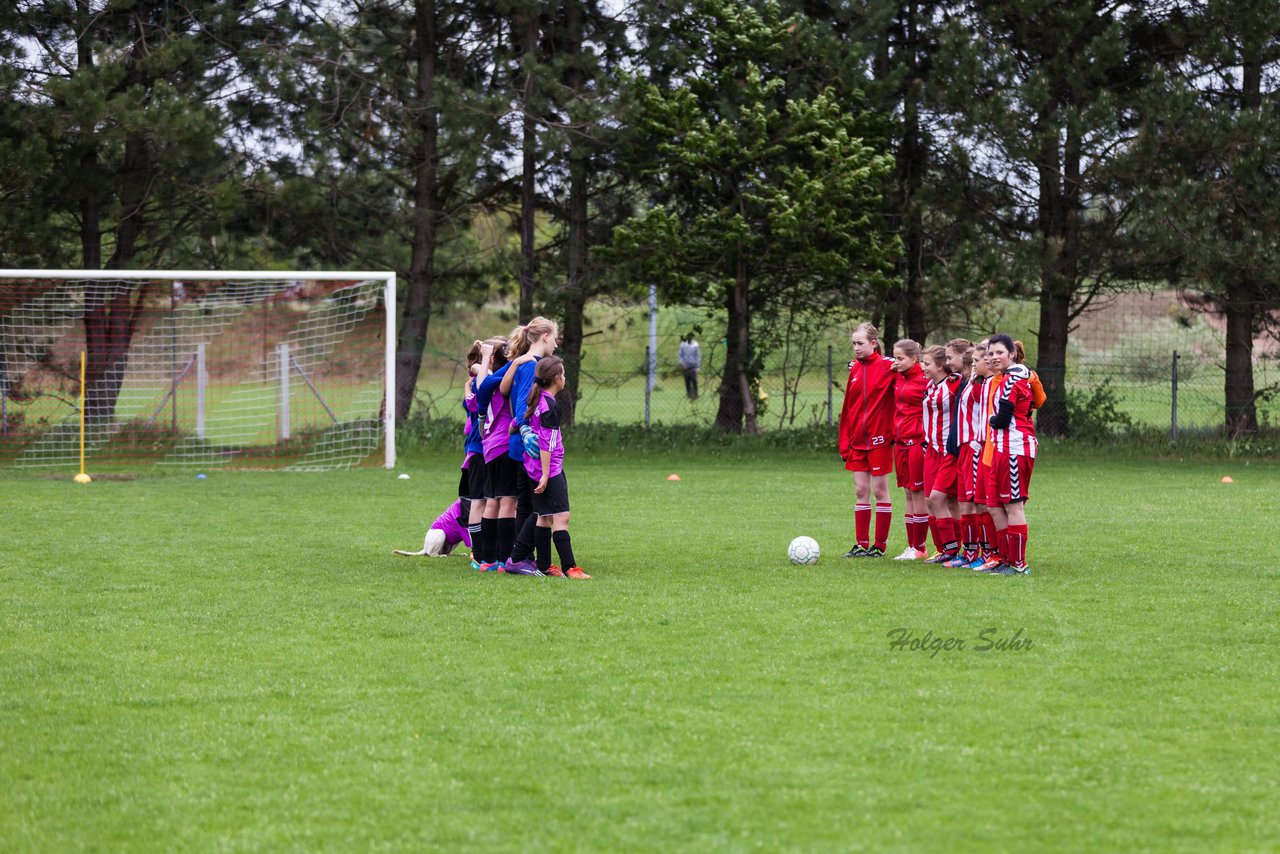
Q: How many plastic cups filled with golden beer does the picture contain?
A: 0